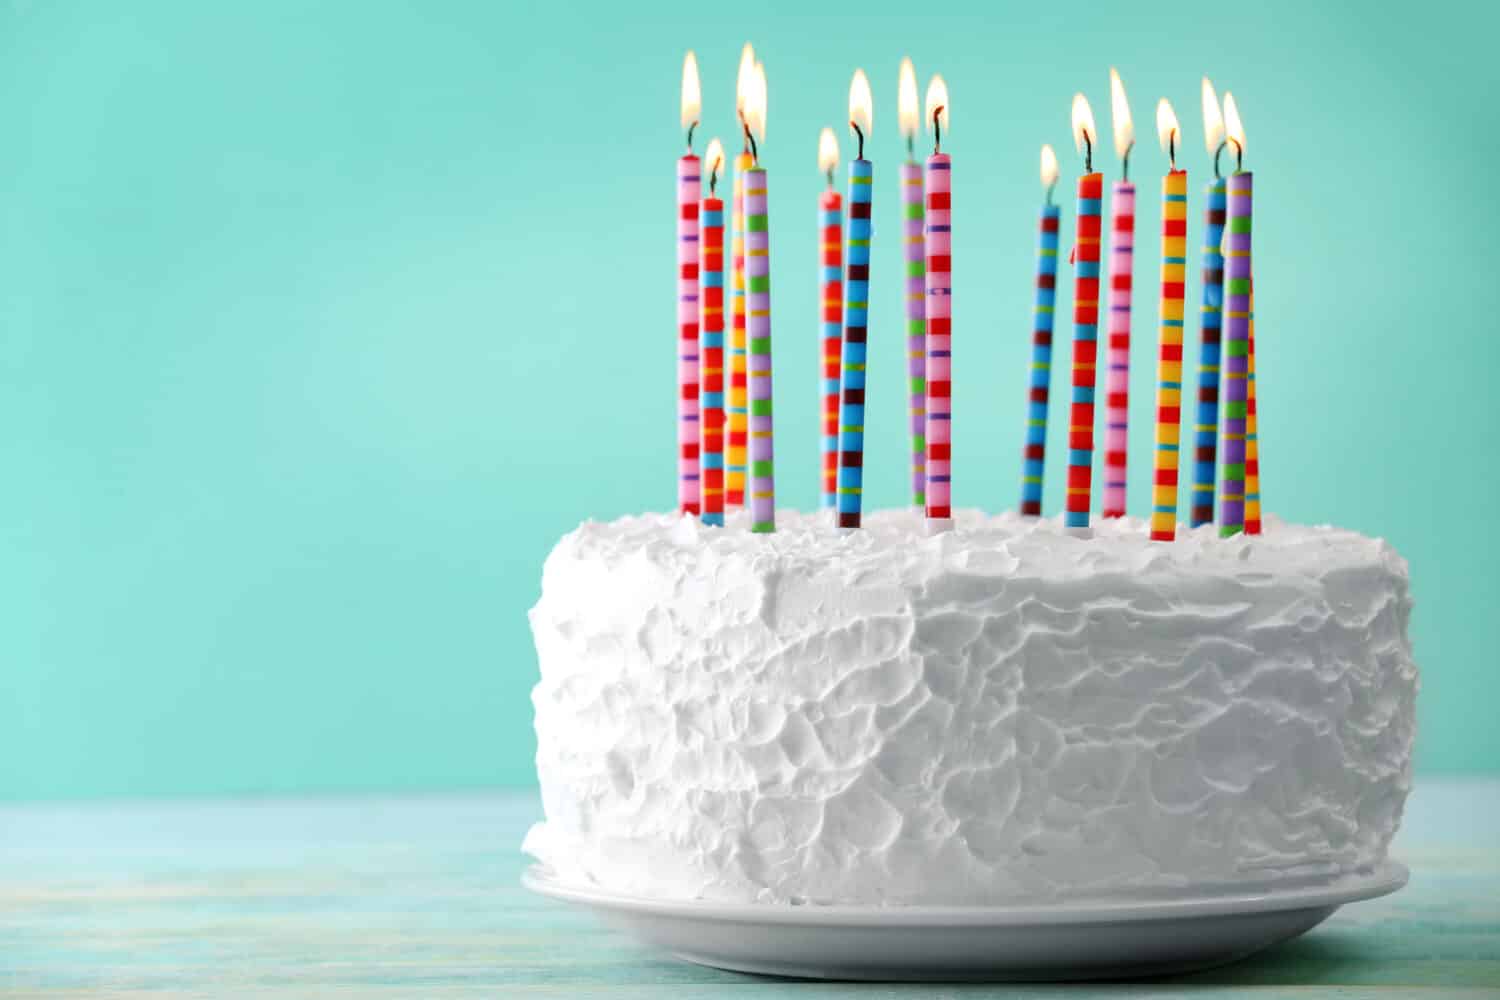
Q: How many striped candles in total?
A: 15